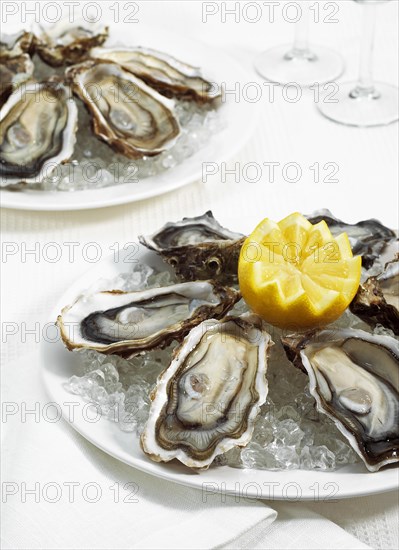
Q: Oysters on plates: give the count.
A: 12